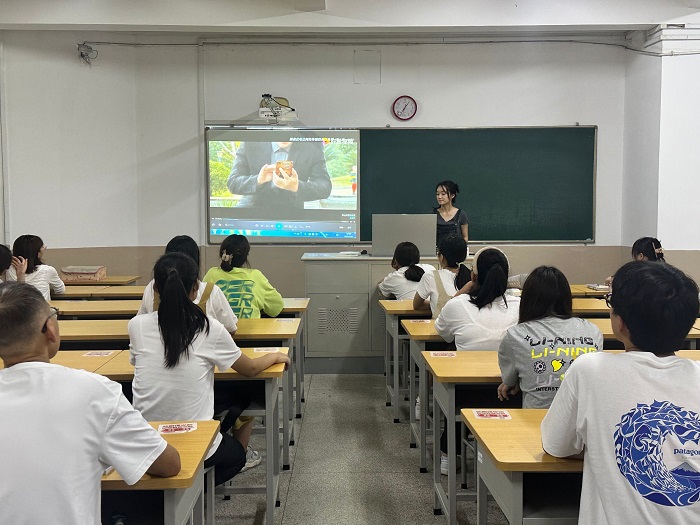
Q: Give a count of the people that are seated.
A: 12